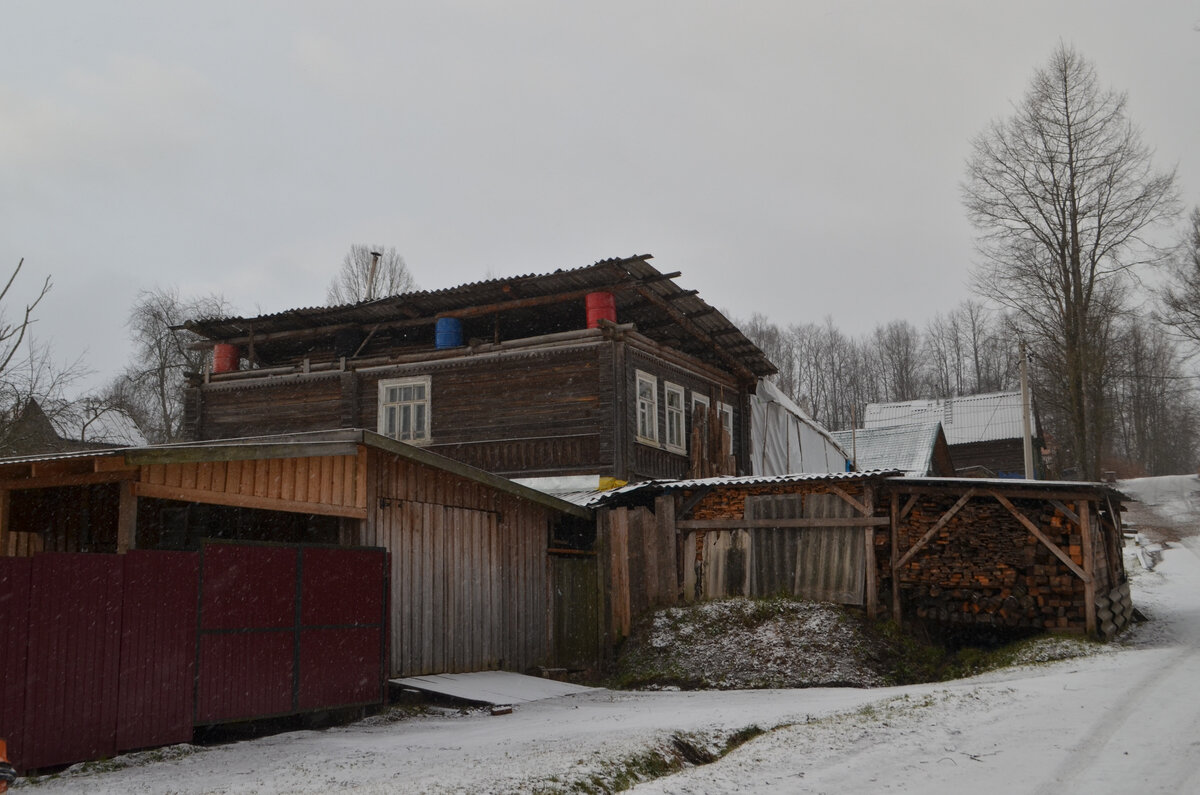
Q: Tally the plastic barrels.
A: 3